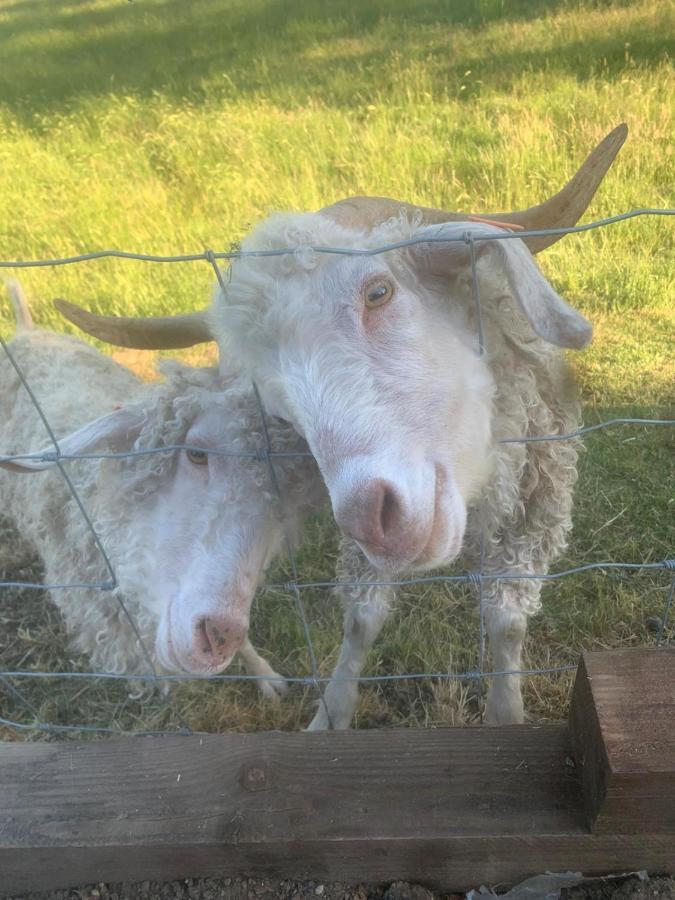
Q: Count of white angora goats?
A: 2